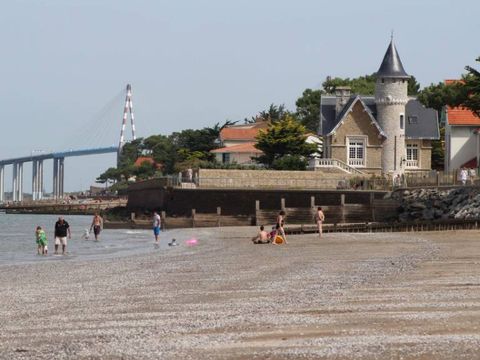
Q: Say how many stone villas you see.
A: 1